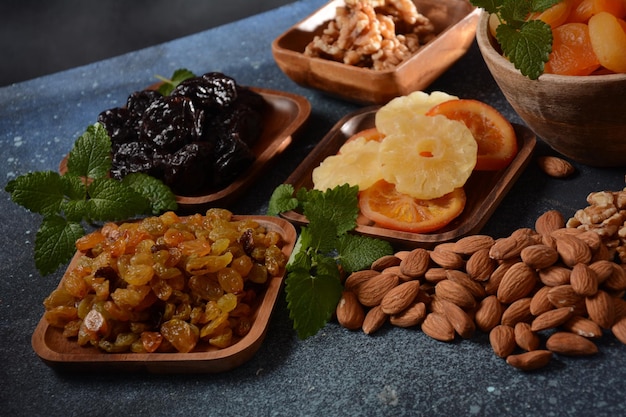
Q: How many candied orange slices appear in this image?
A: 3